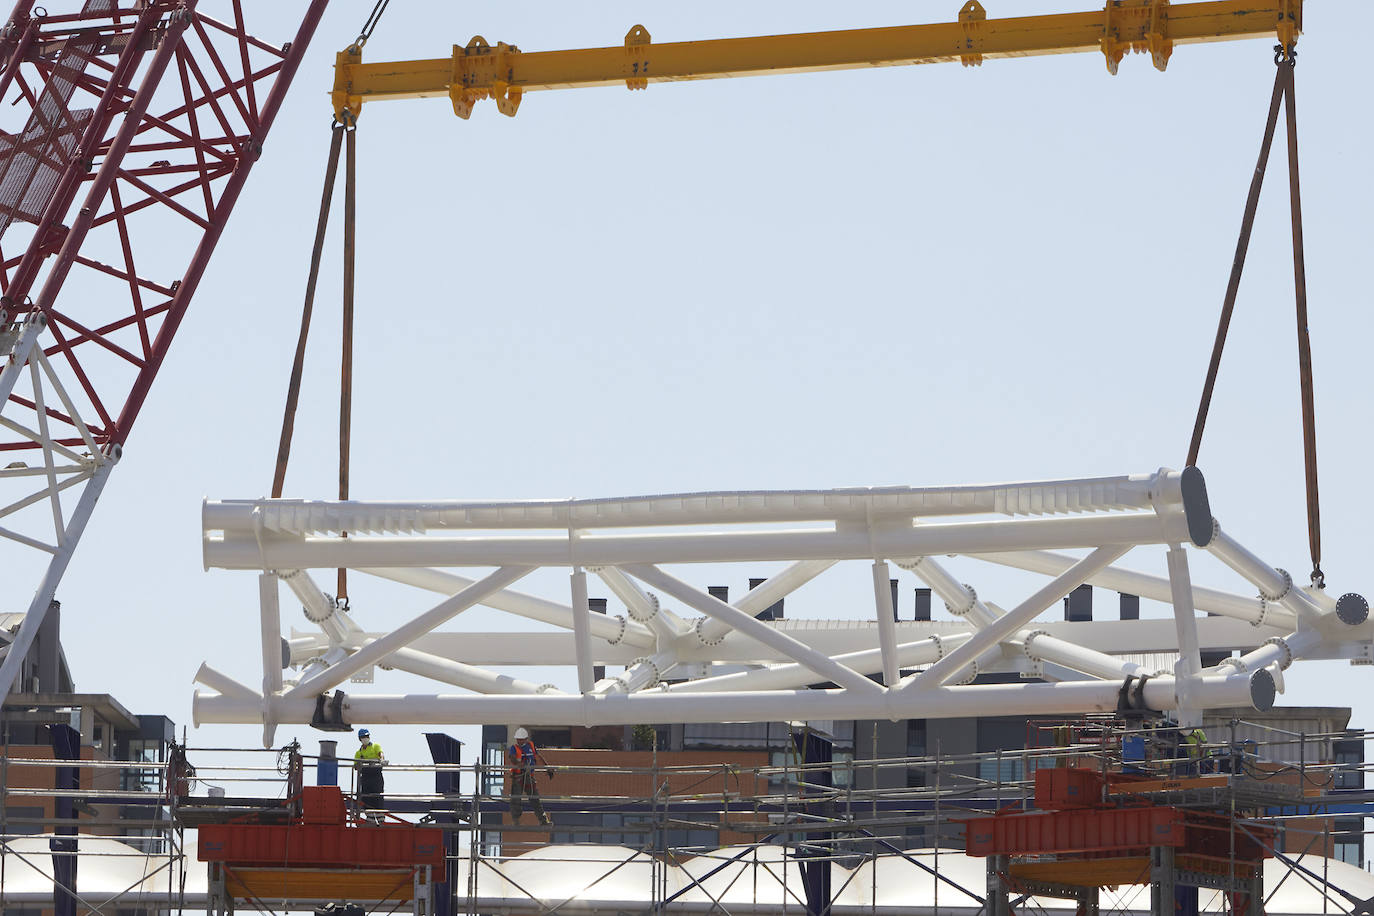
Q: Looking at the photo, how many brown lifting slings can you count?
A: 4